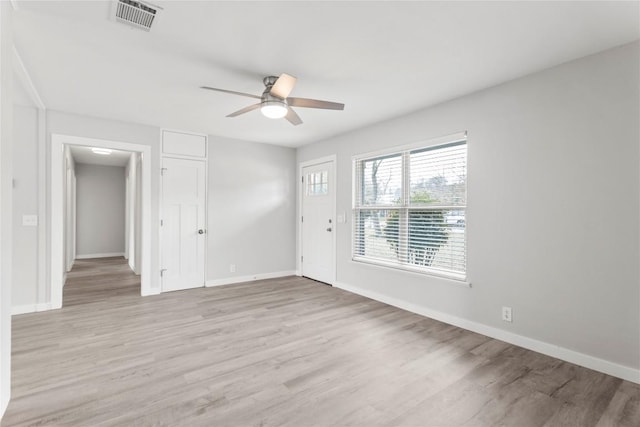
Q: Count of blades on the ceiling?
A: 5